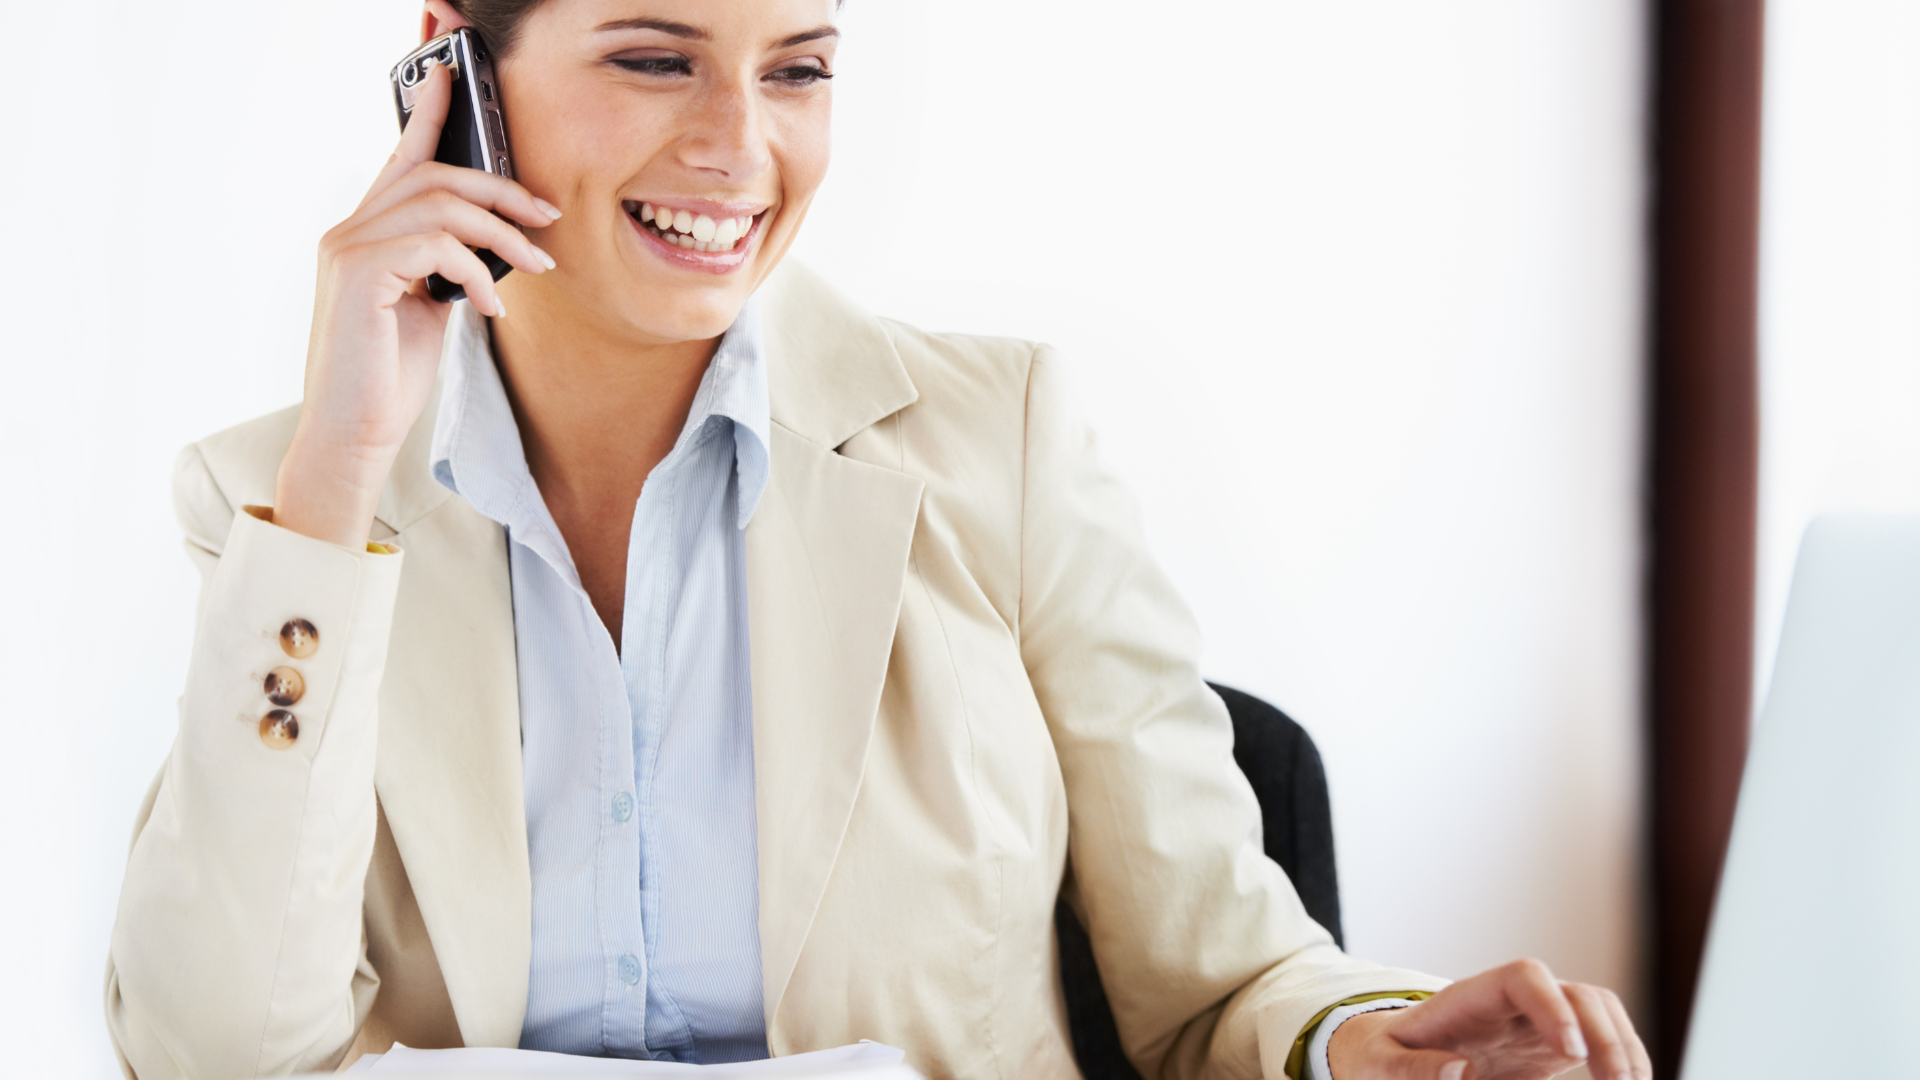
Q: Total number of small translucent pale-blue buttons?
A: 2